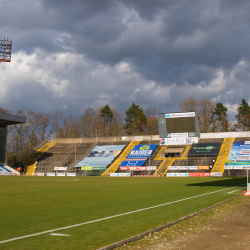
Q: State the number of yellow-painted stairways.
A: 4